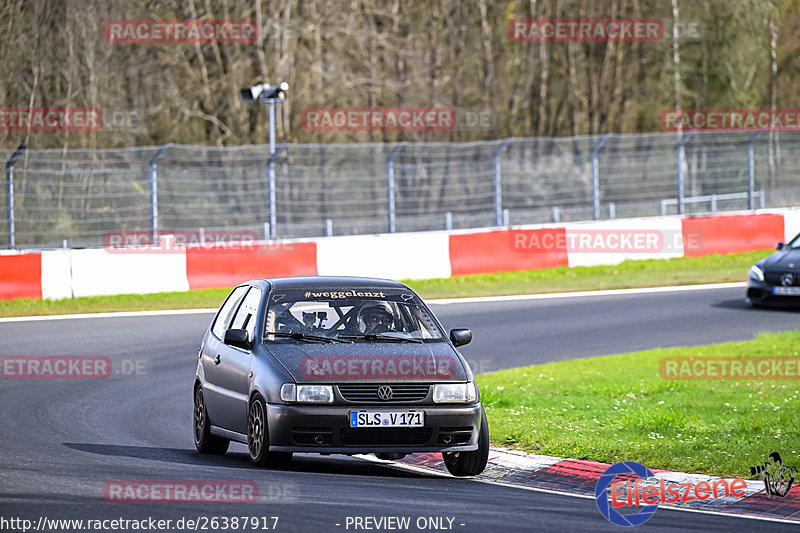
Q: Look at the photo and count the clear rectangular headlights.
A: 2